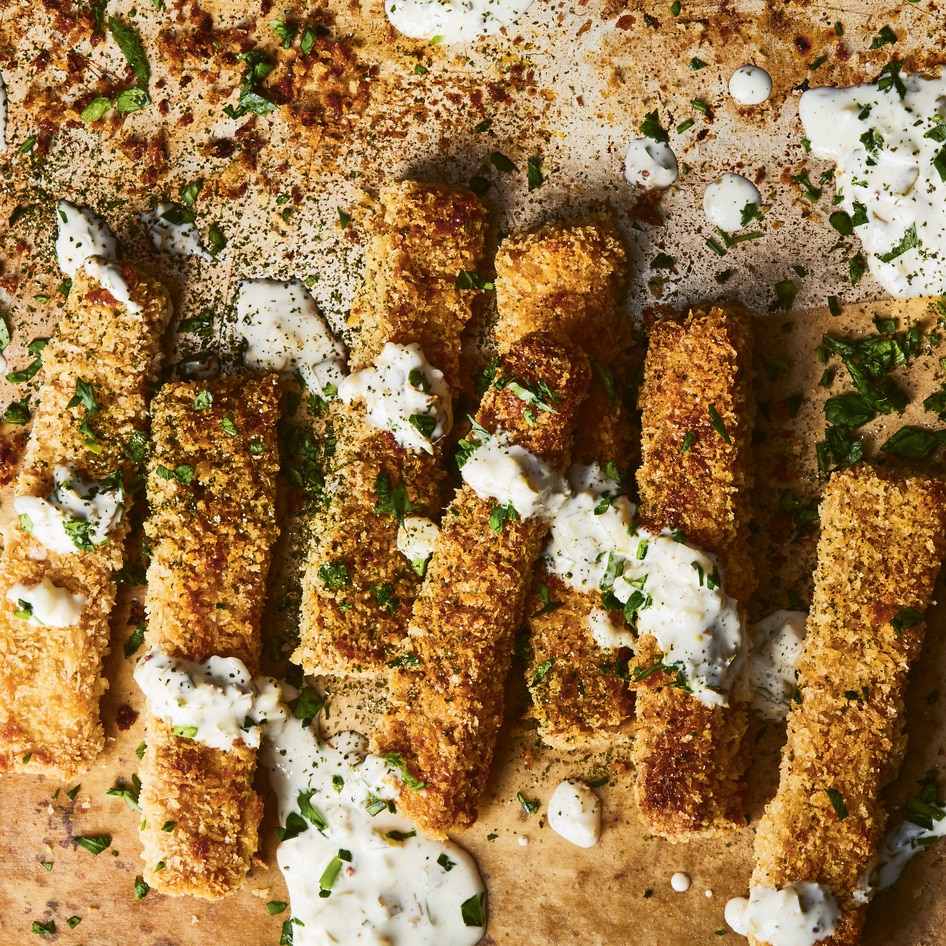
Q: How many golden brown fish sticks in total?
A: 7